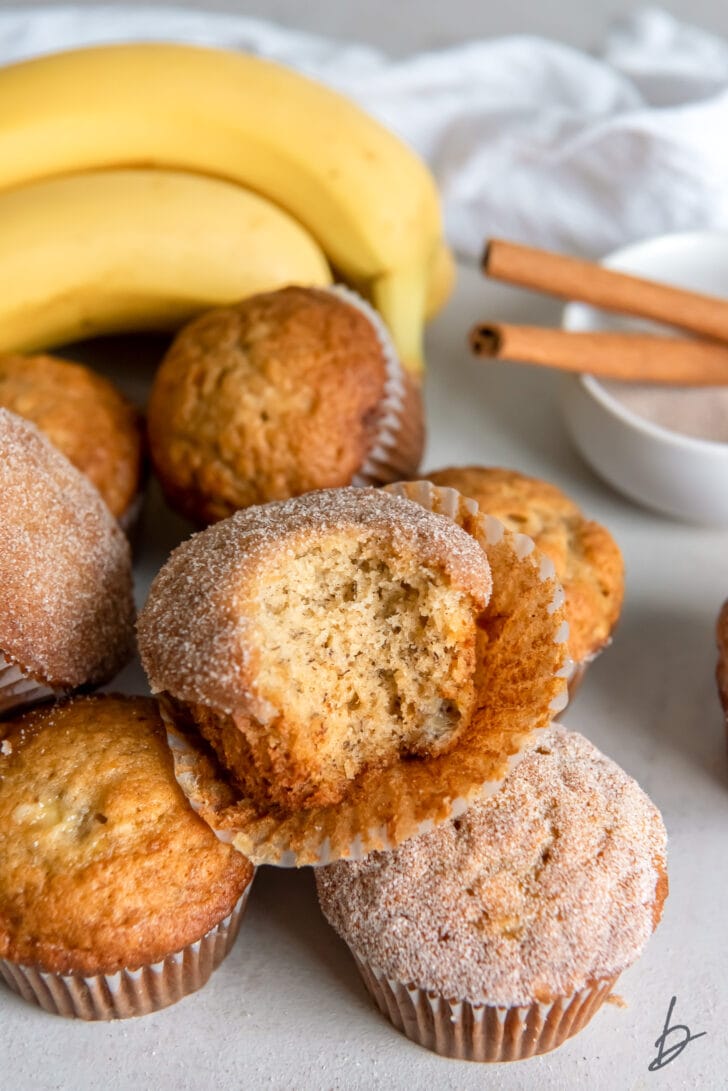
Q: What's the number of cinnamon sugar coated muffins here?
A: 3